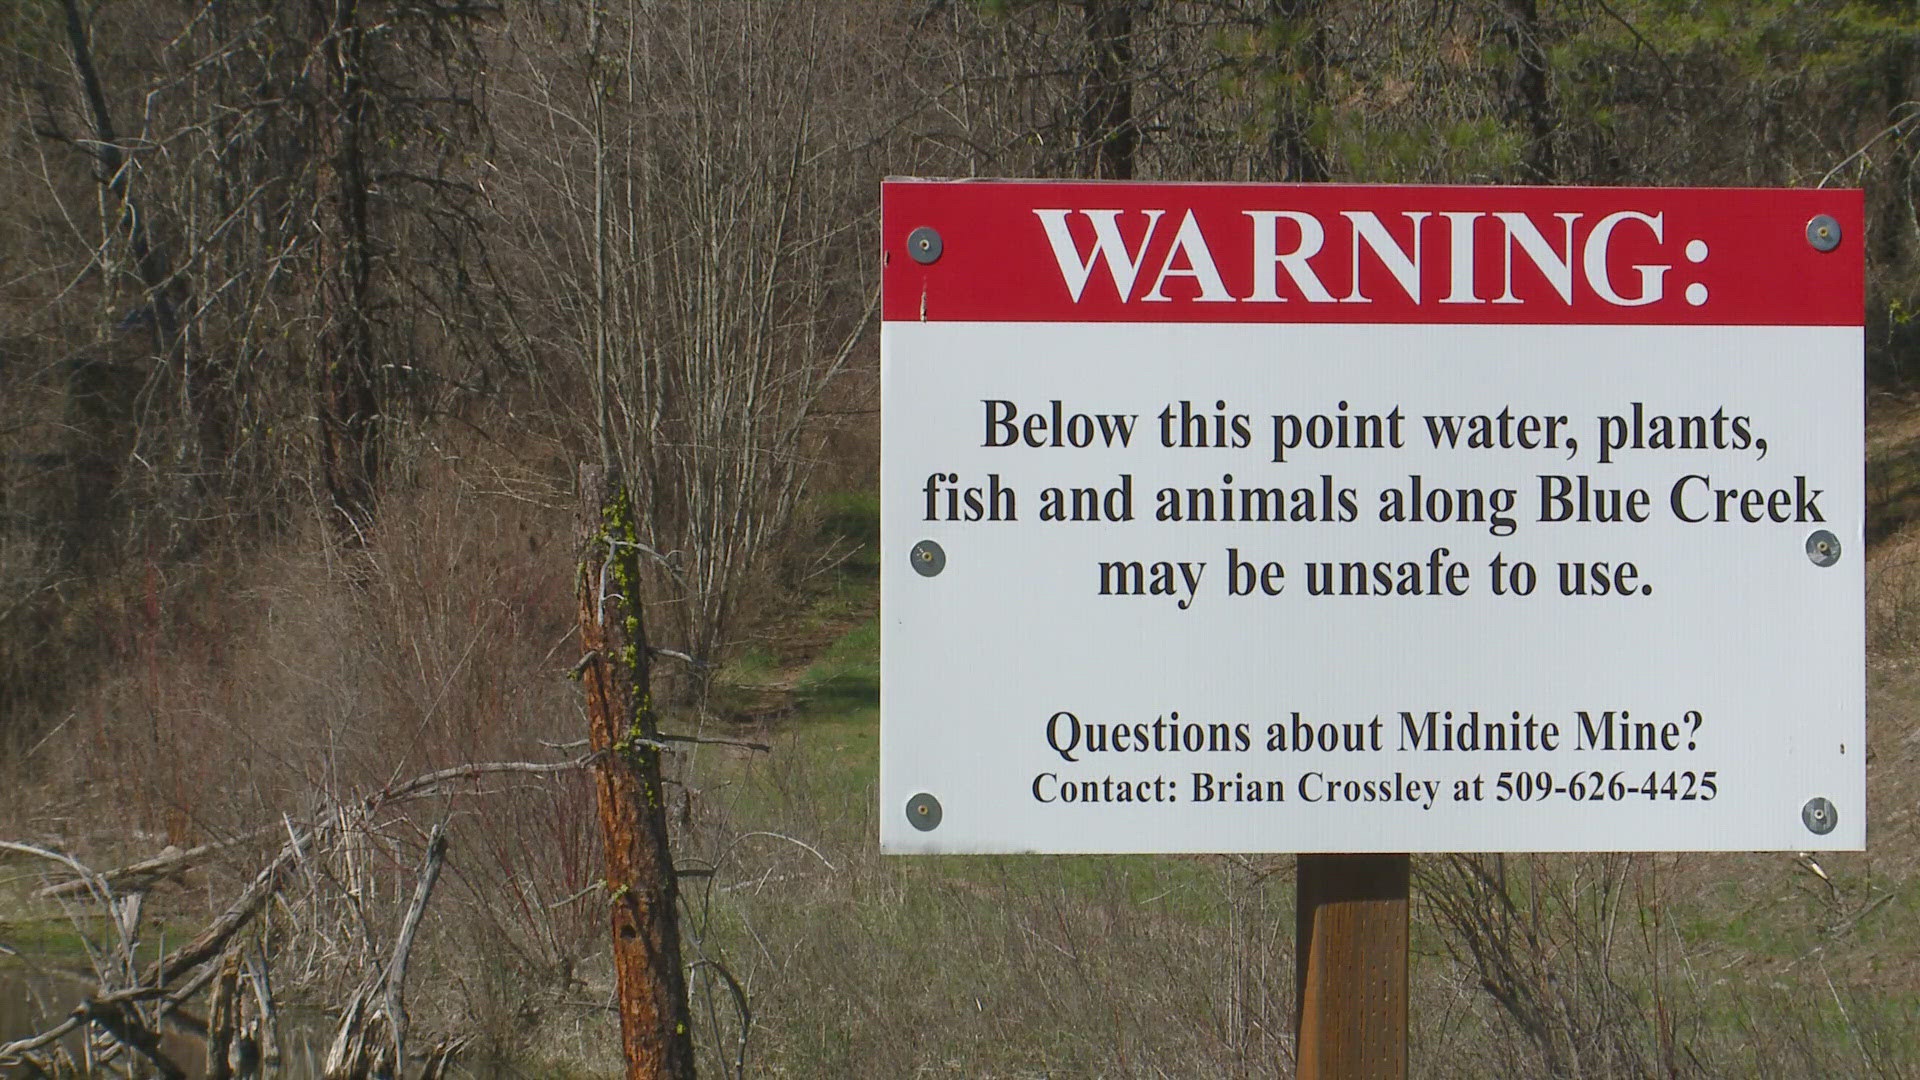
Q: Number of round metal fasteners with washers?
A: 6